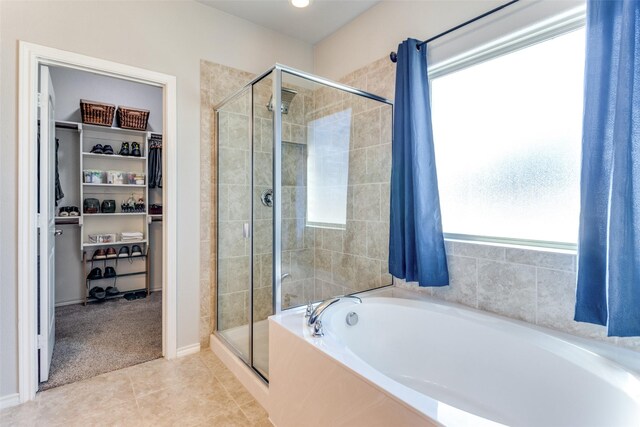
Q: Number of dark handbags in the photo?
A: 2